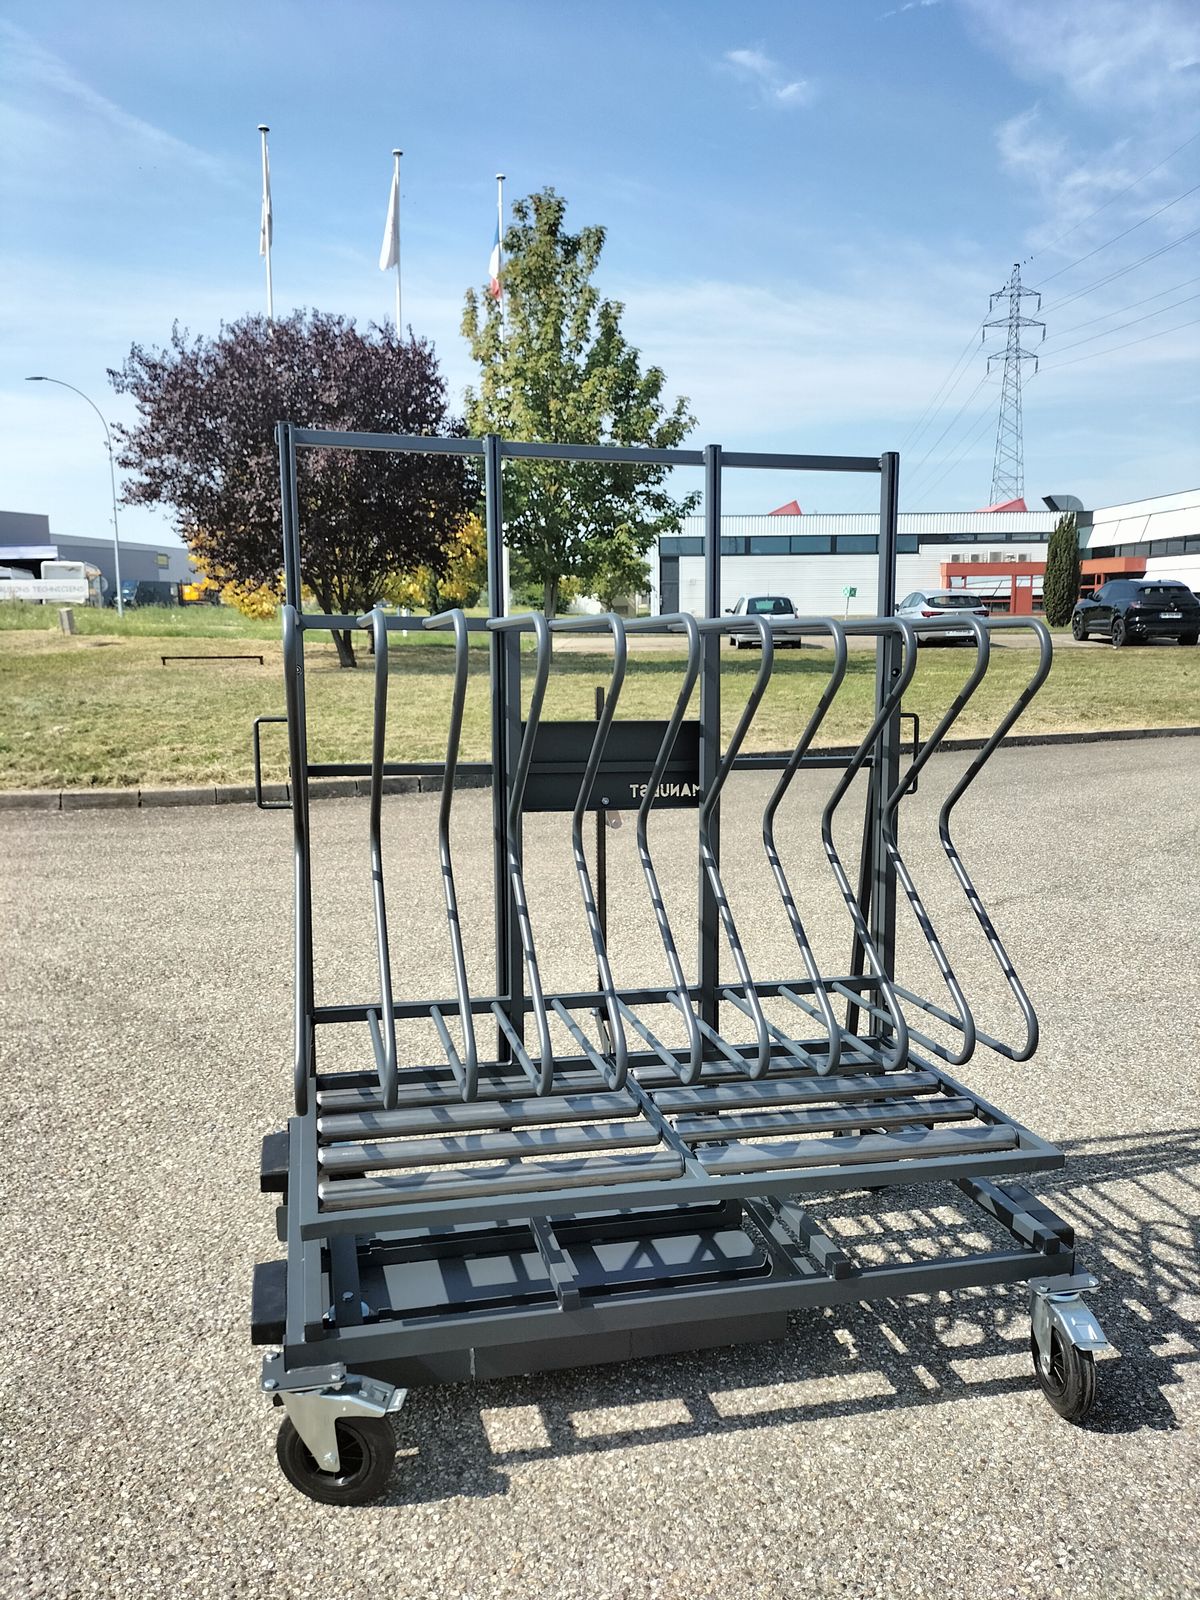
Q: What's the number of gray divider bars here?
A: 11